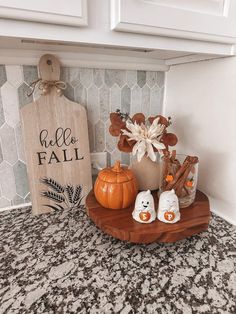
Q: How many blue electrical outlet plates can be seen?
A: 0